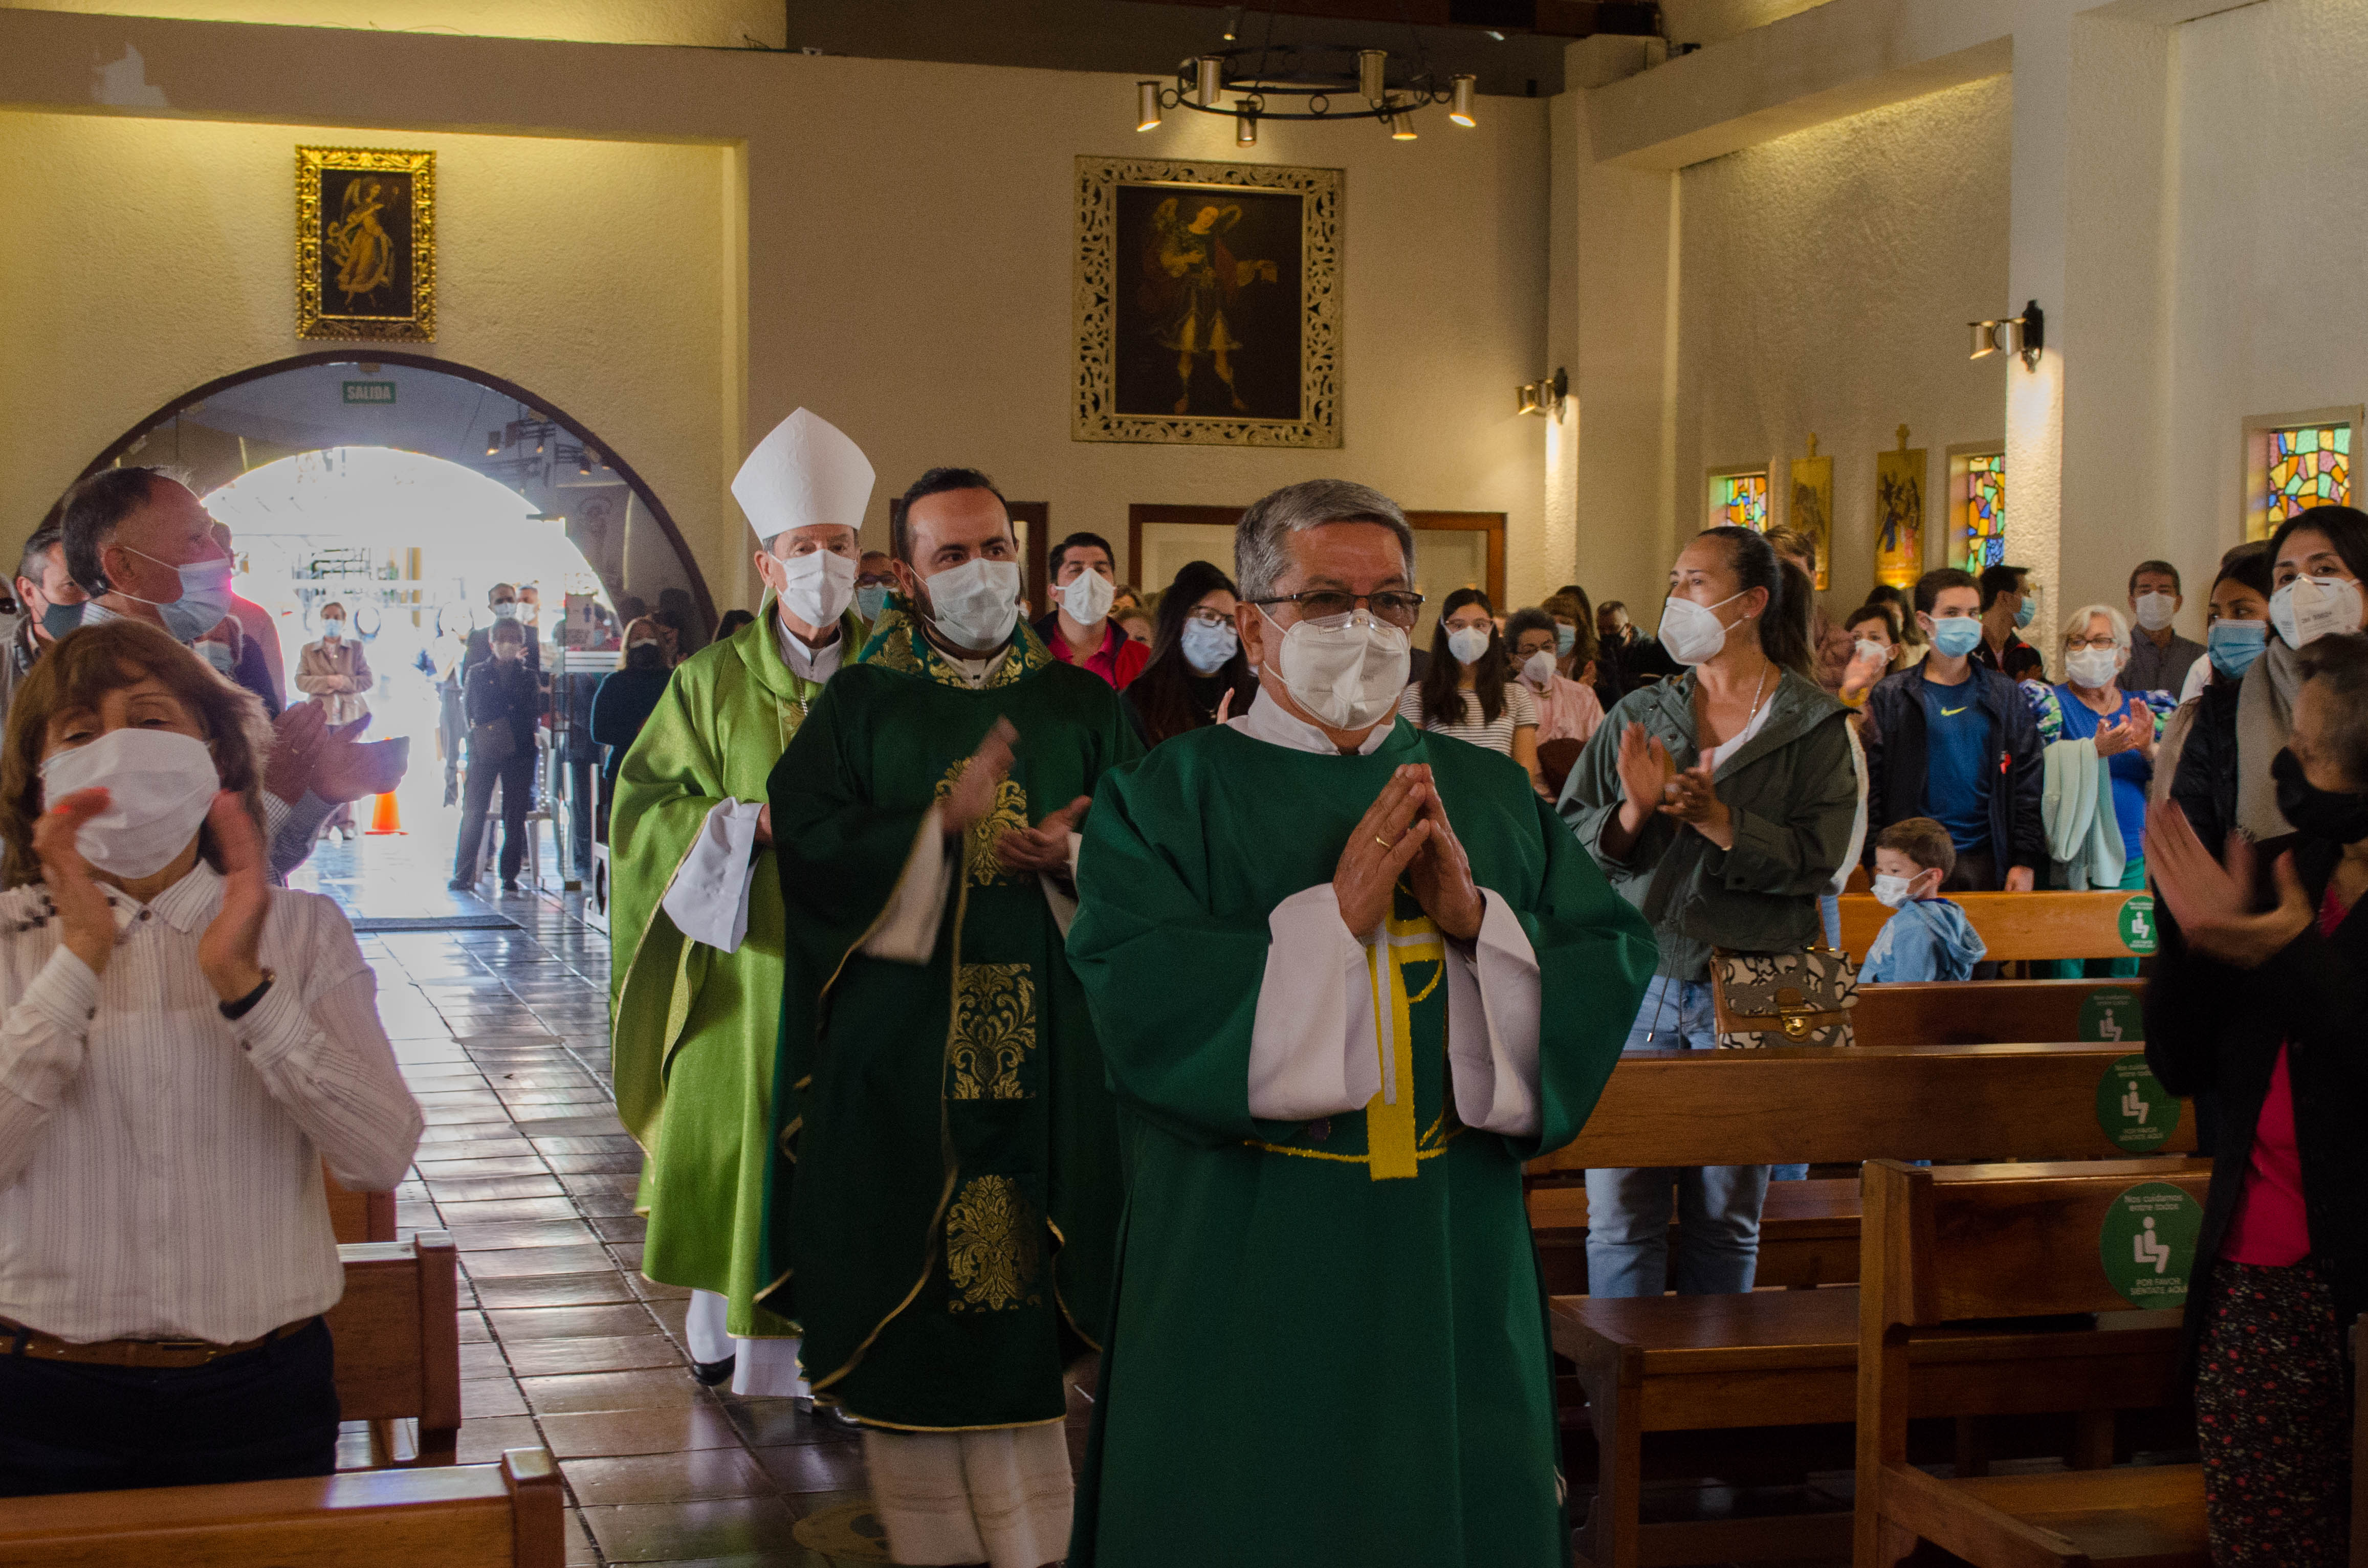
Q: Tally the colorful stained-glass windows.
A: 3